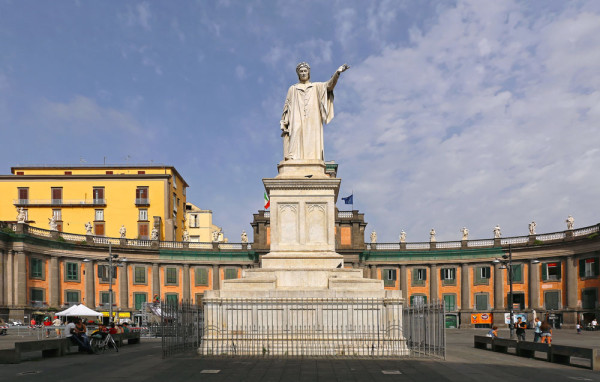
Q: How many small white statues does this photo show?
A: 15